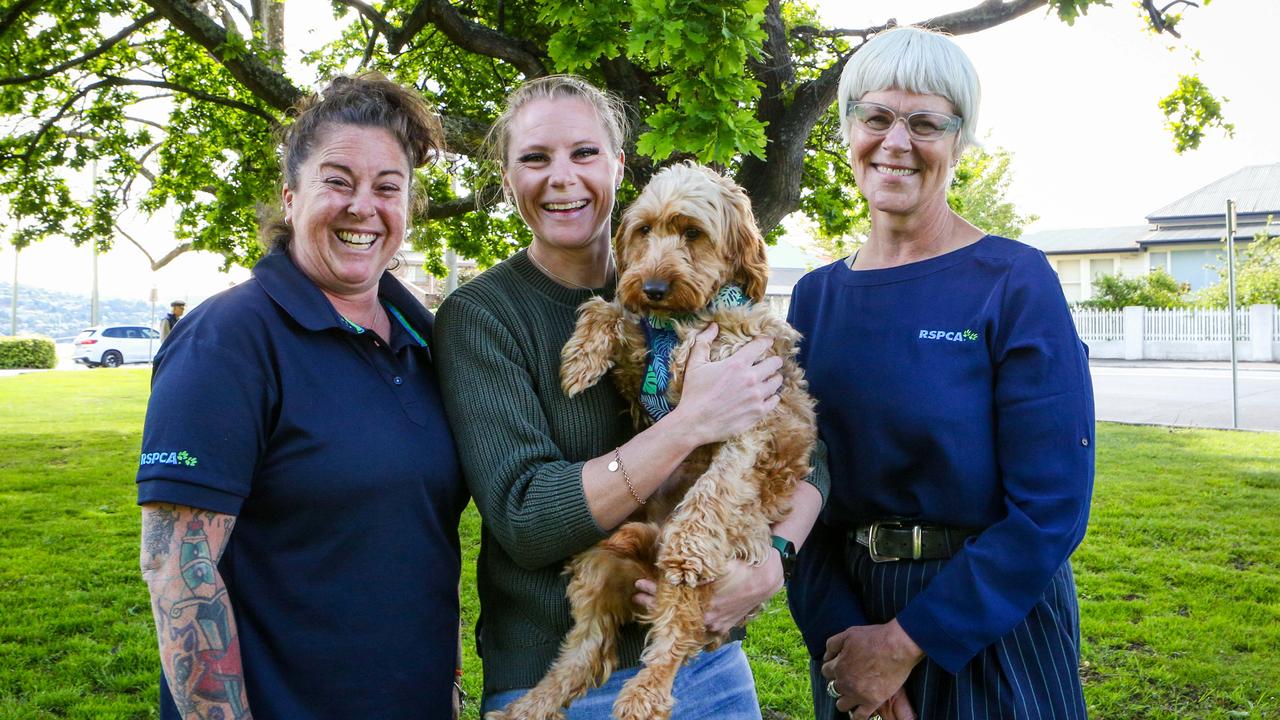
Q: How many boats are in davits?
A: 0